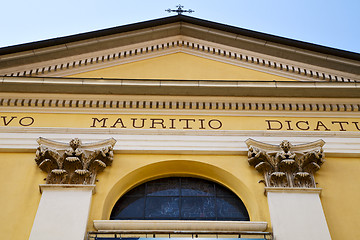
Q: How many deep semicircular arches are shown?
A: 1